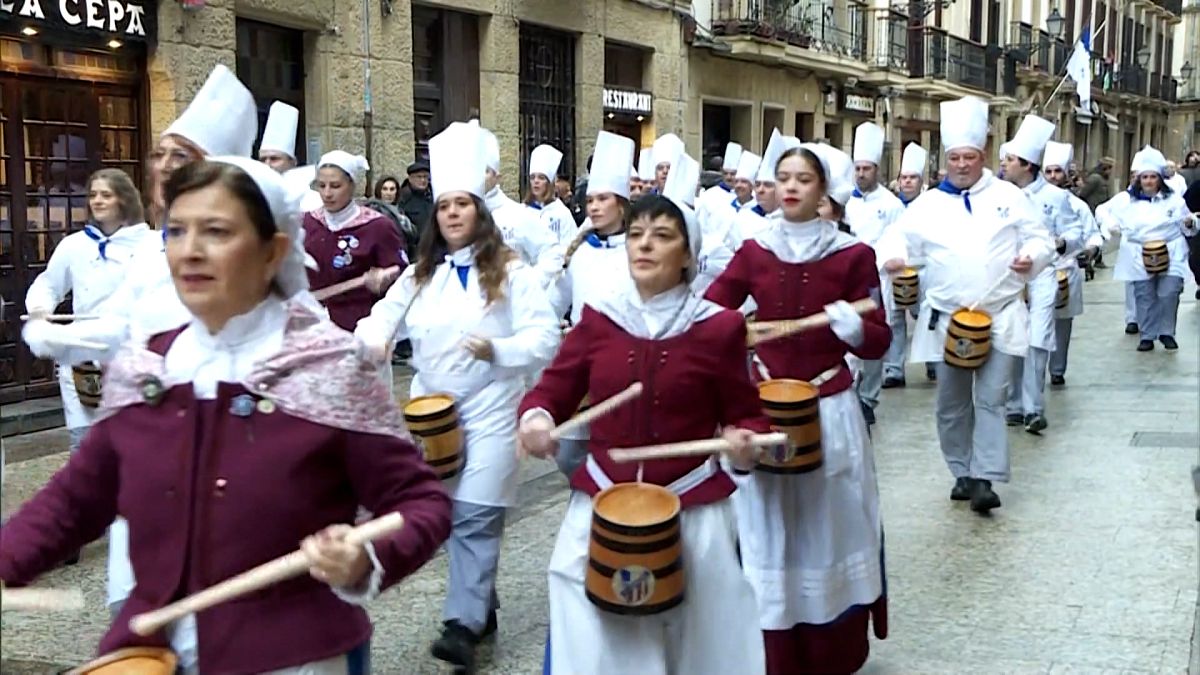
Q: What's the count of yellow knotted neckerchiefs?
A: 0